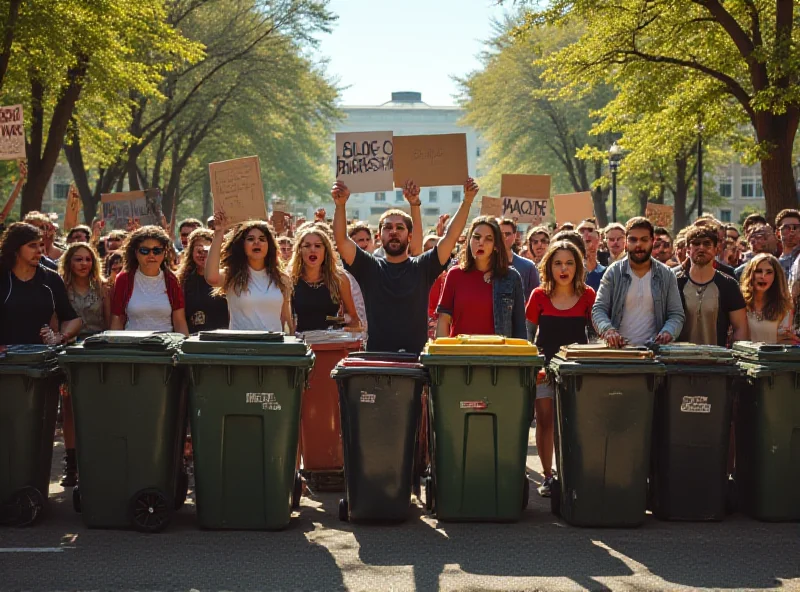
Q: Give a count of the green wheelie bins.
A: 6